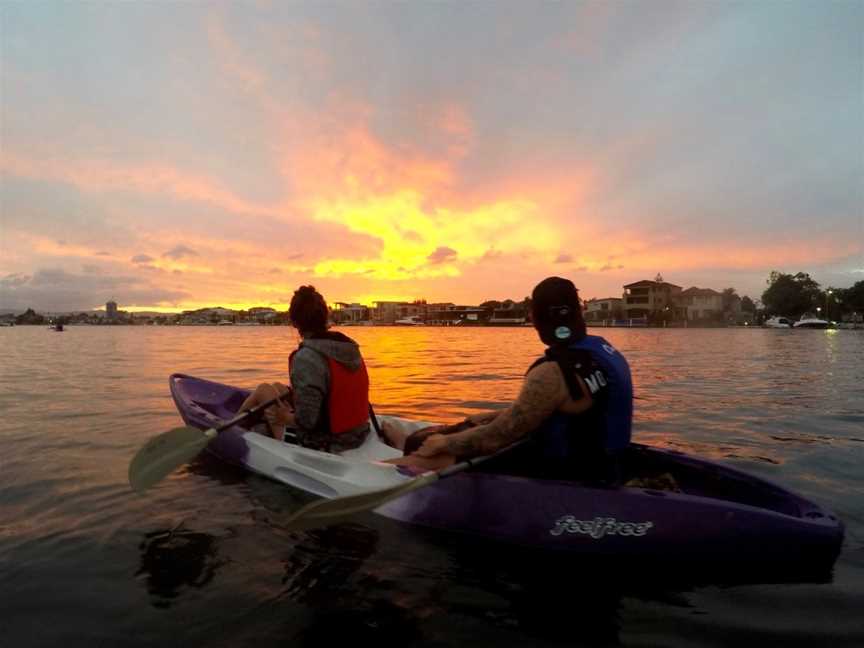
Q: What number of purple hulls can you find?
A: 1